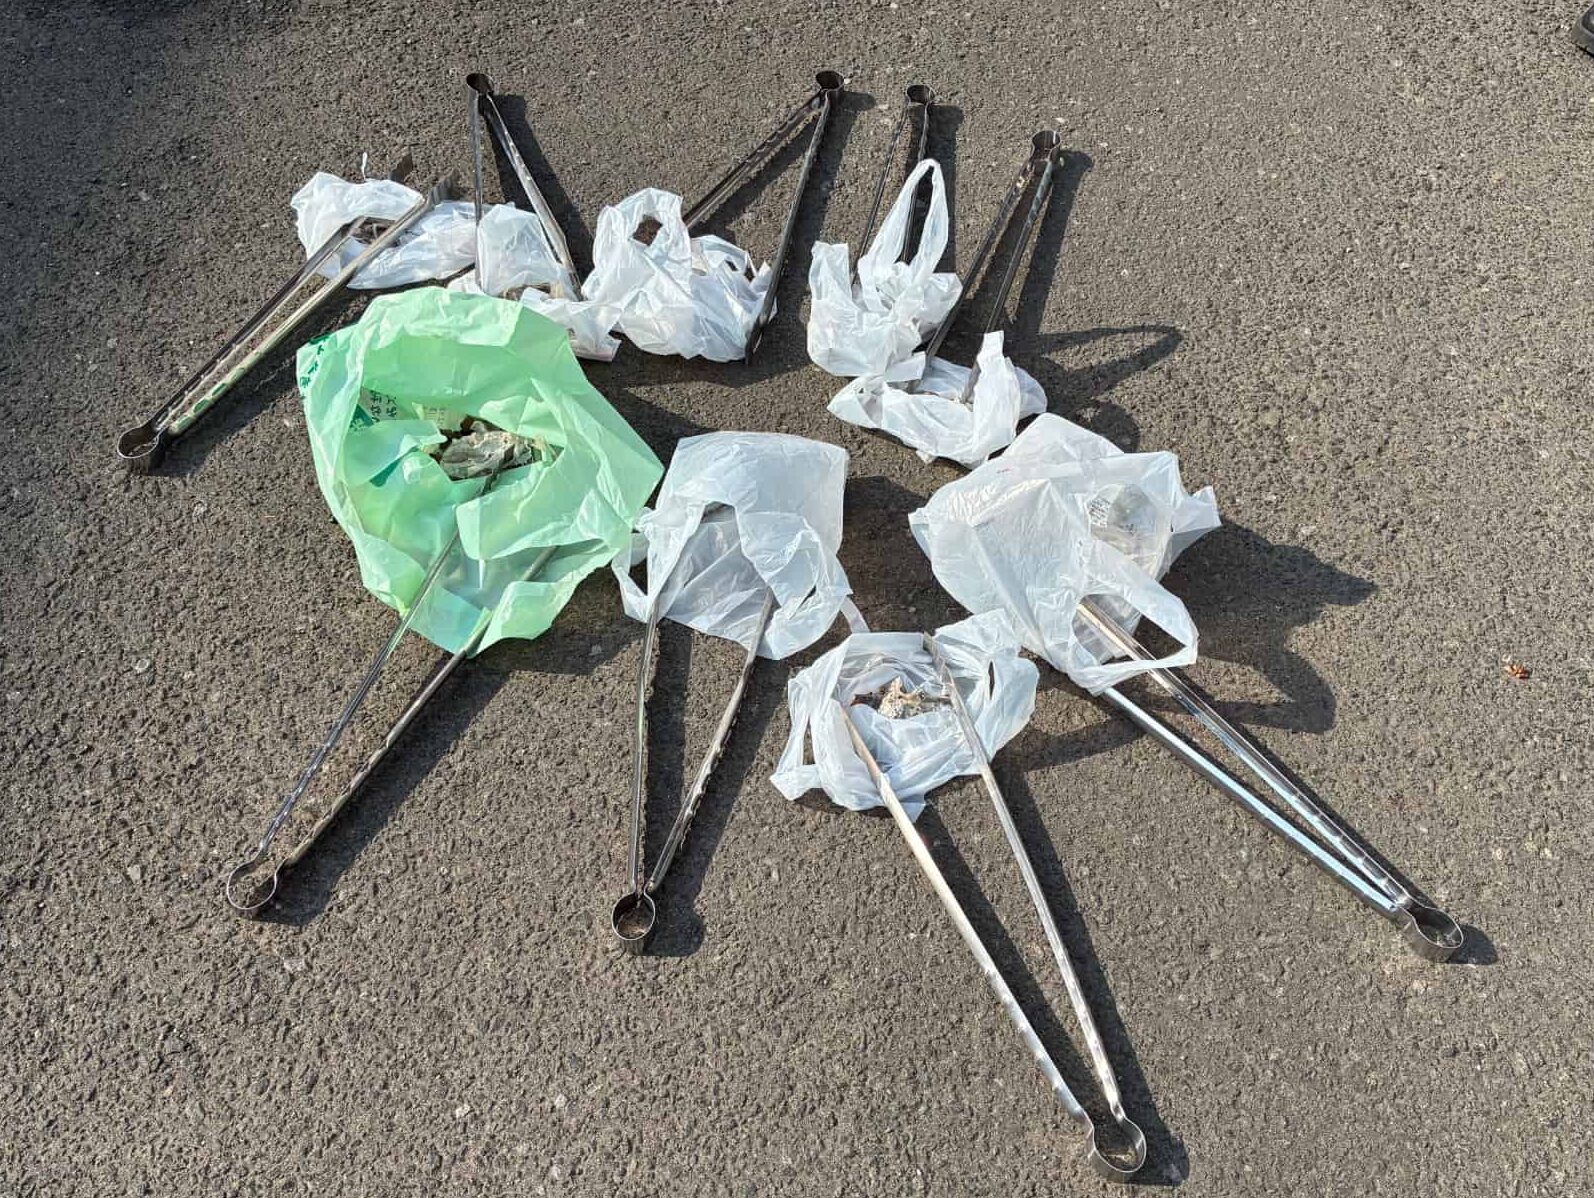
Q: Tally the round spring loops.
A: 9